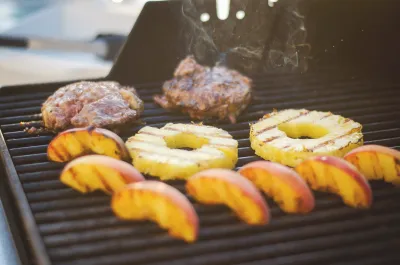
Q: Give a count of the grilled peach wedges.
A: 7